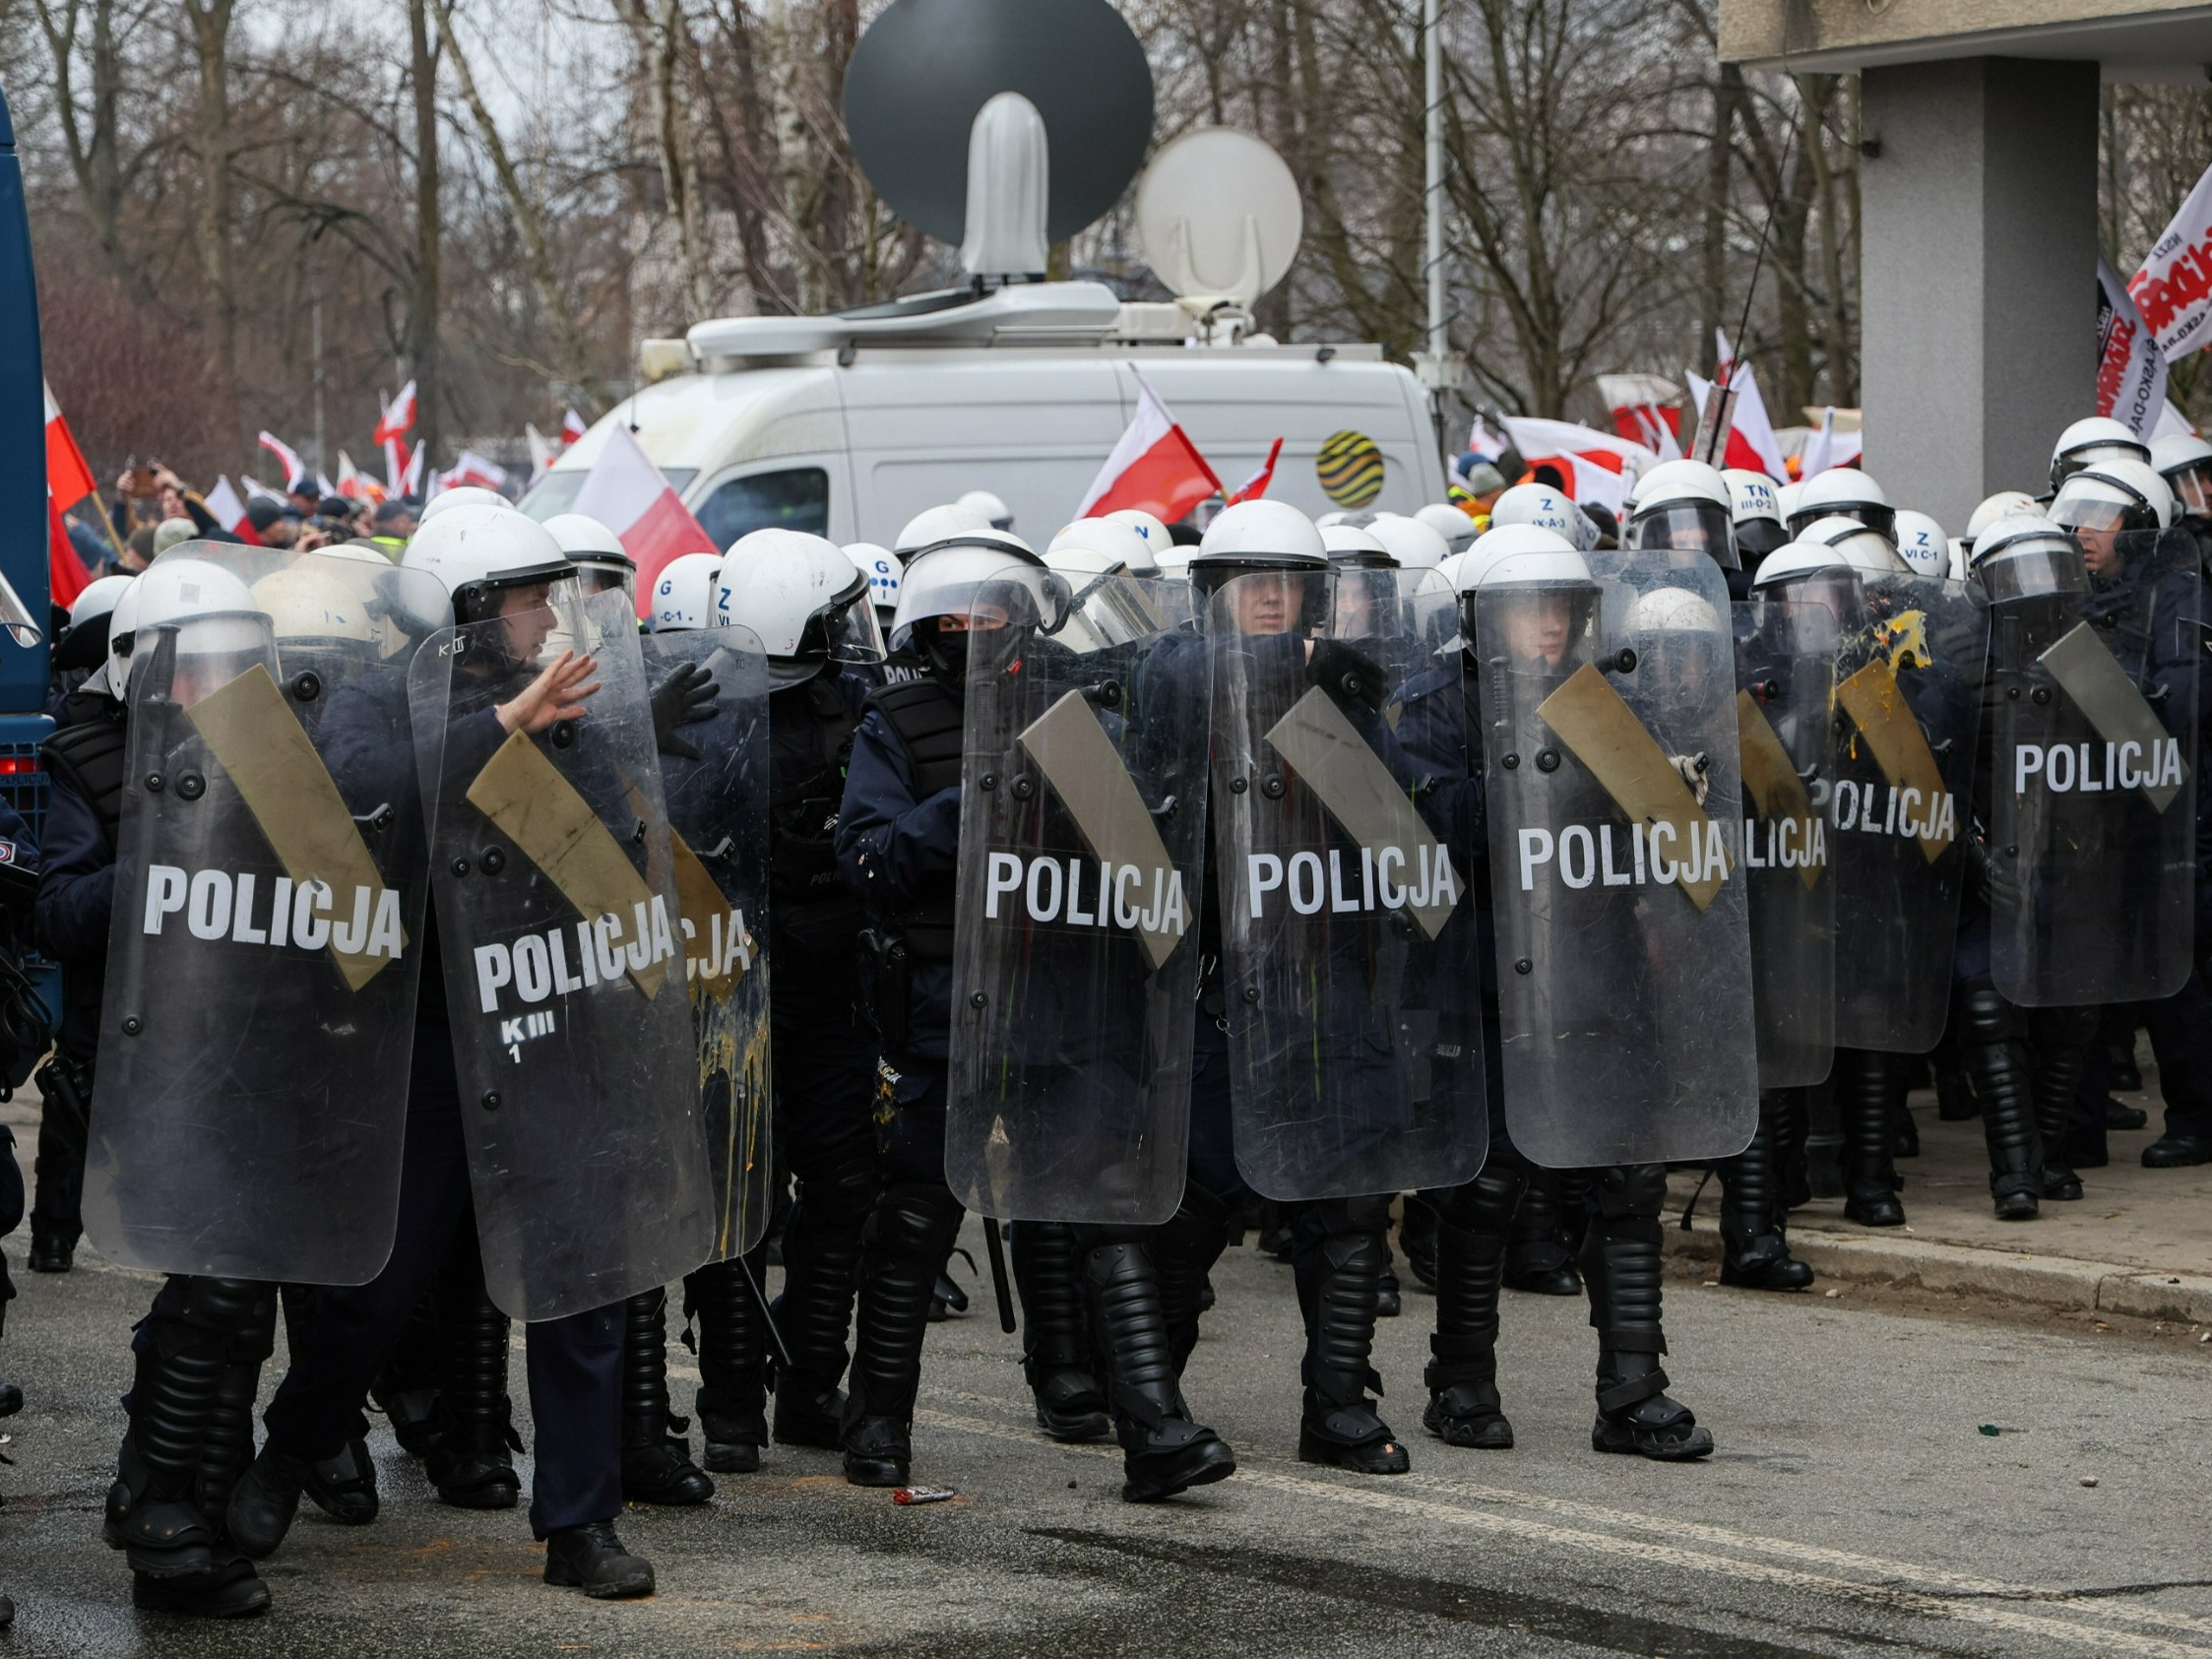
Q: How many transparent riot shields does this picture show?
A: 9